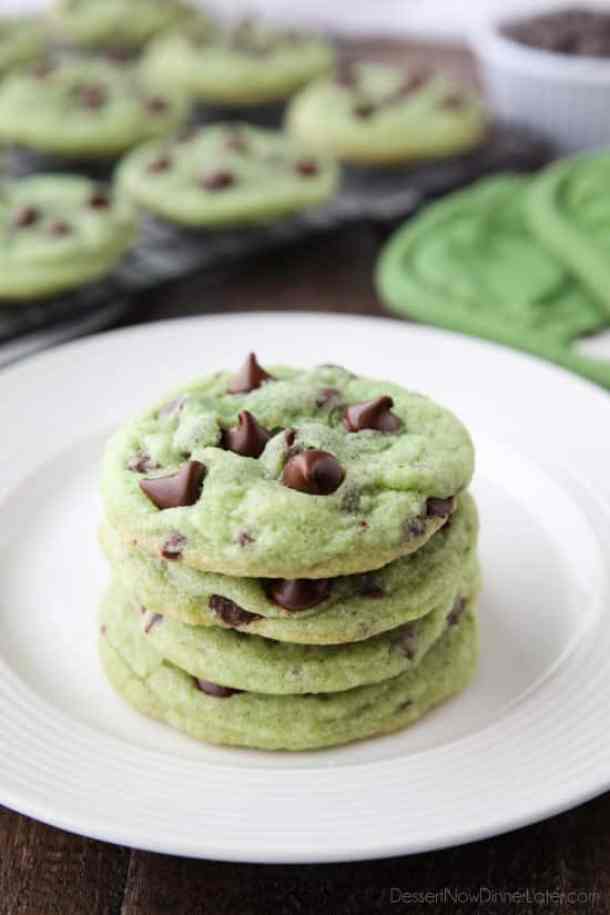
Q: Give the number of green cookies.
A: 11